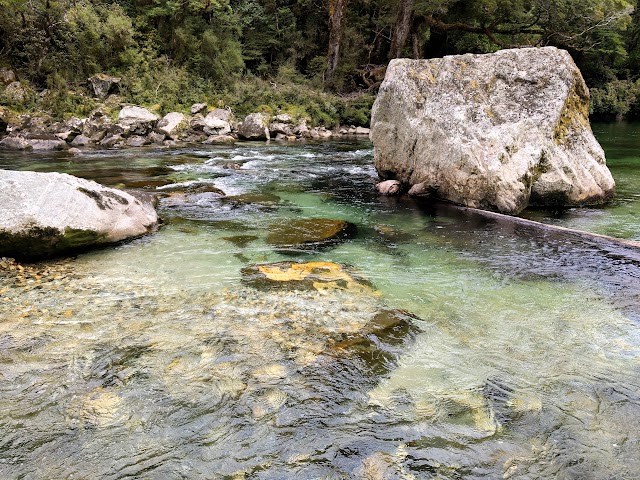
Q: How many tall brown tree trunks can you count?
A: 2